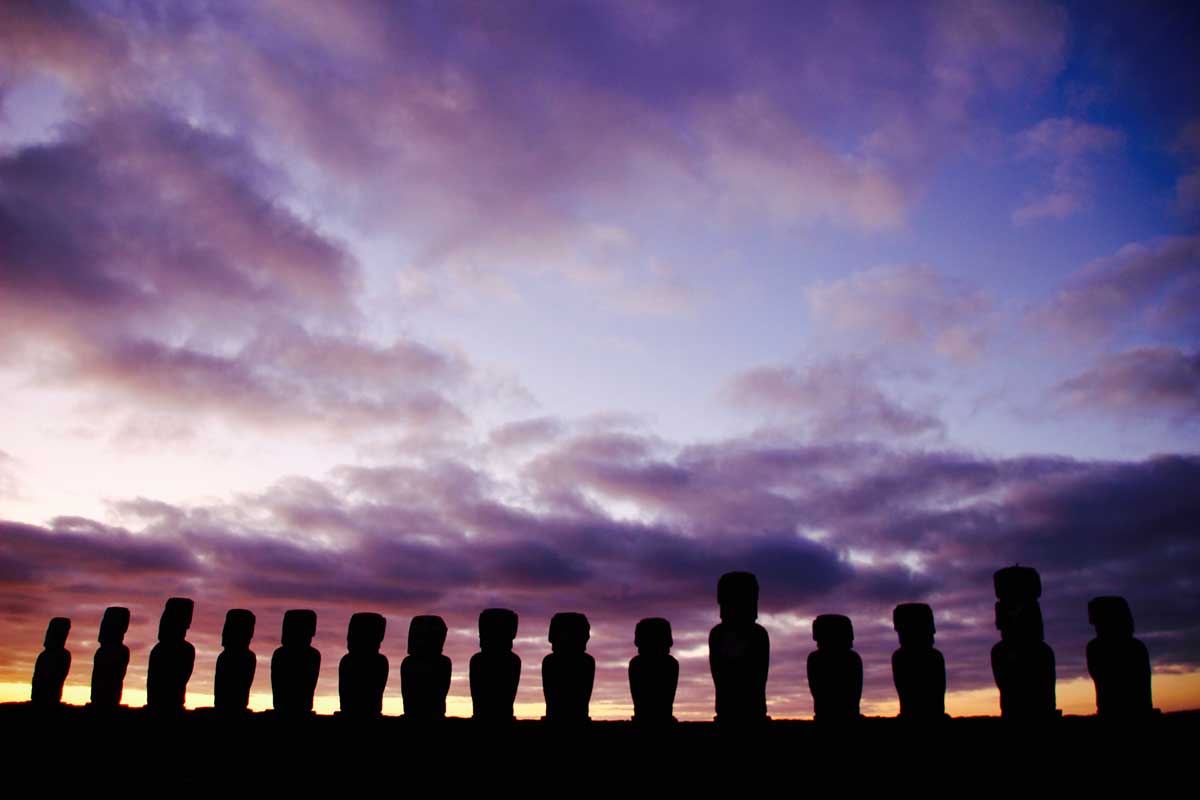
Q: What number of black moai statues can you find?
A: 15